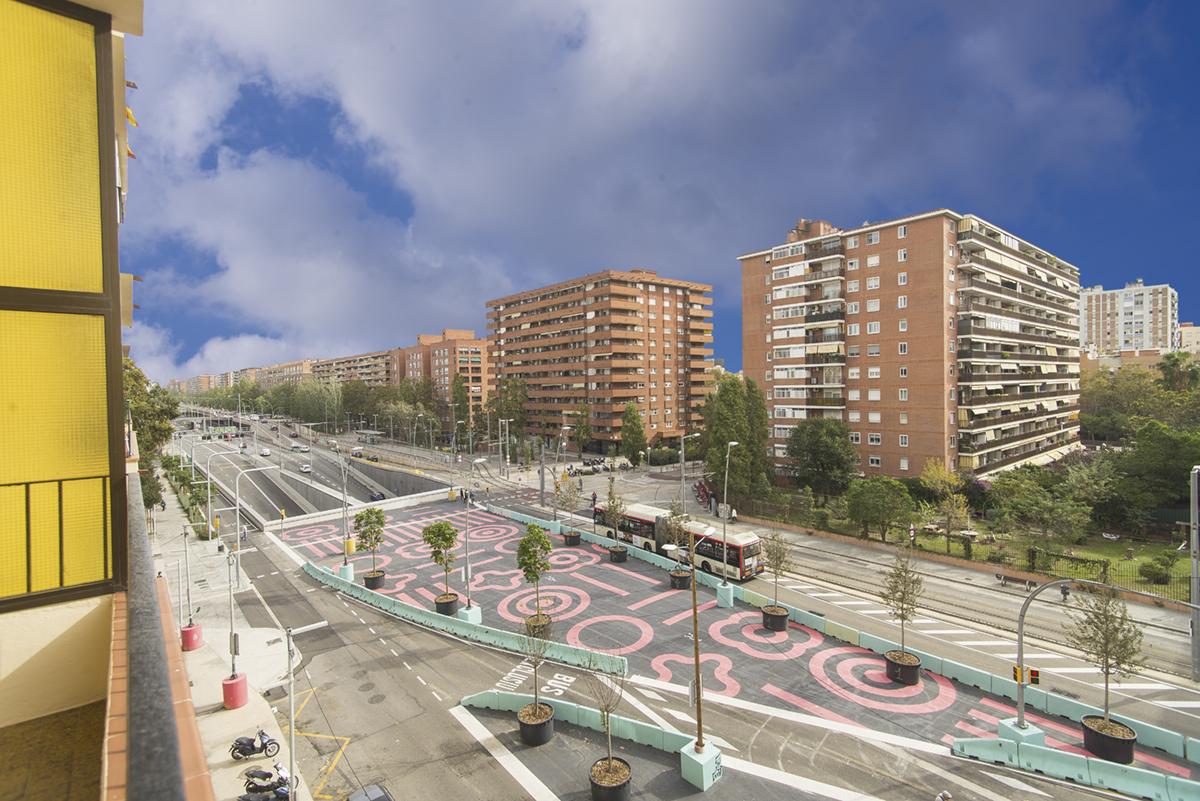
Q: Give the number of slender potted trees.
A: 11